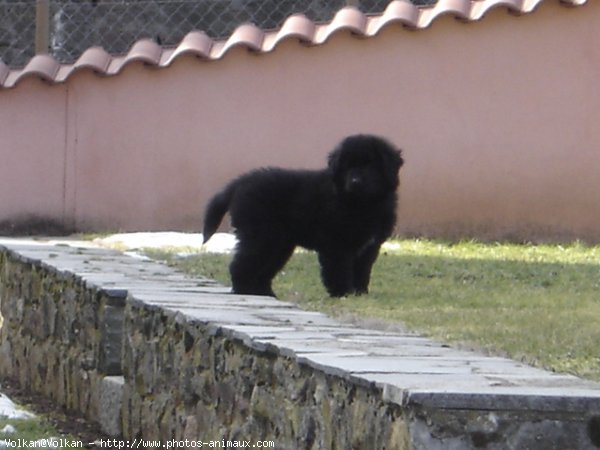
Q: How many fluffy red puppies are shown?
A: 0